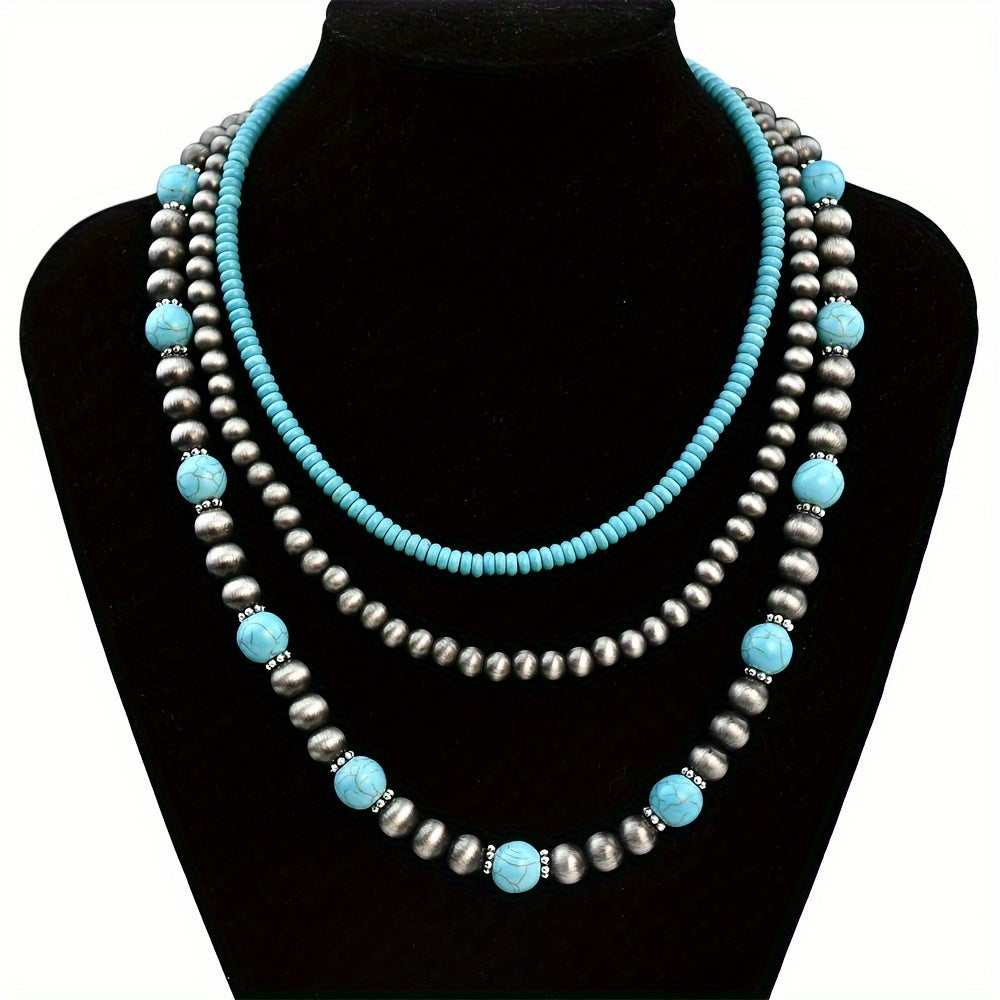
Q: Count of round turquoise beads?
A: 11